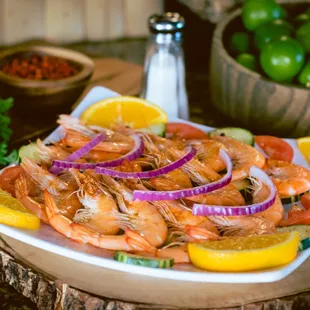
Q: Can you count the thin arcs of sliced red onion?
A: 5